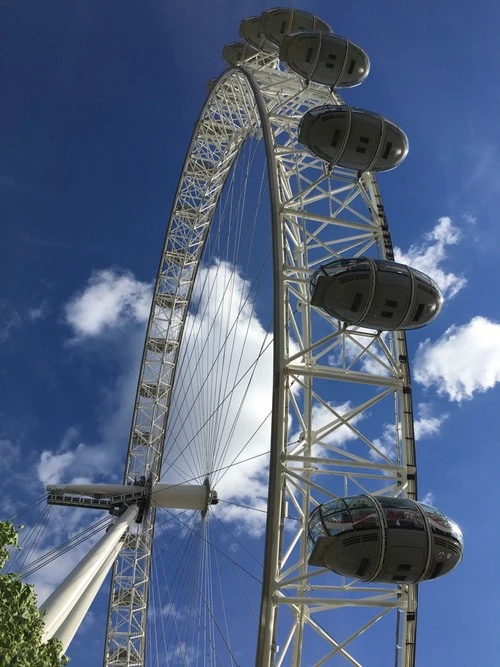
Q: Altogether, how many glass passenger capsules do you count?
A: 7